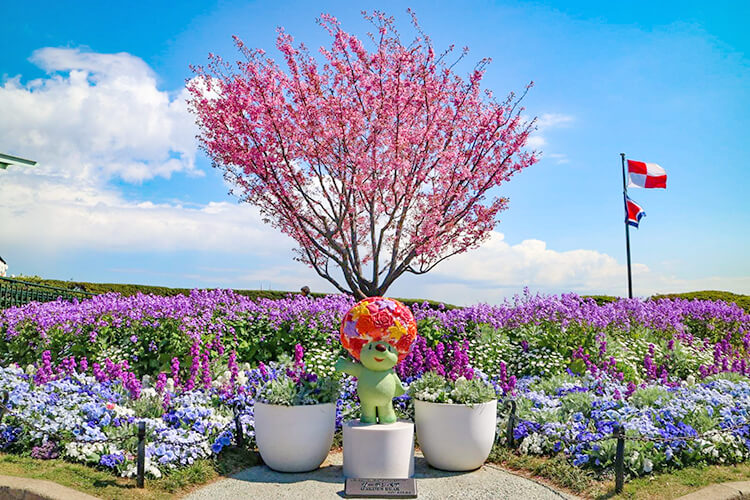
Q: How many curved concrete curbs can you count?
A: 2